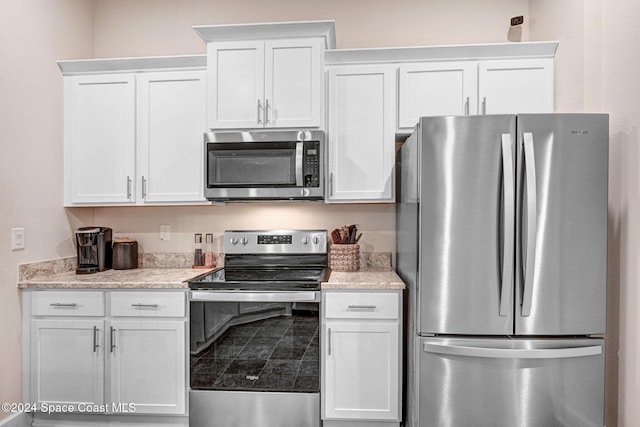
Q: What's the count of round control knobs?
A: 4